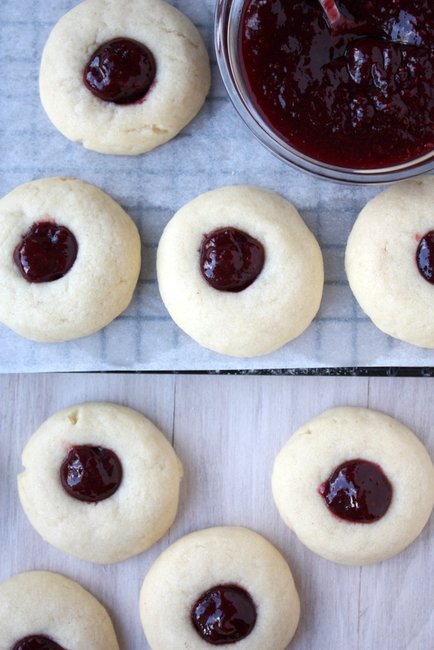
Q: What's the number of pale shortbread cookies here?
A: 8